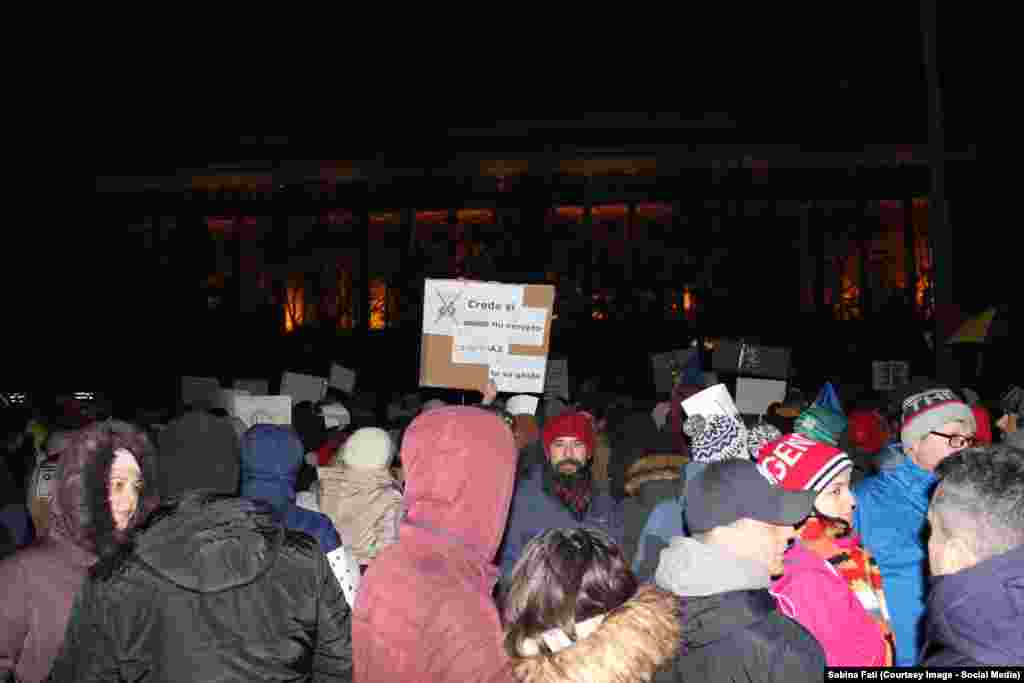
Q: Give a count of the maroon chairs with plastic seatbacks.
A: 0